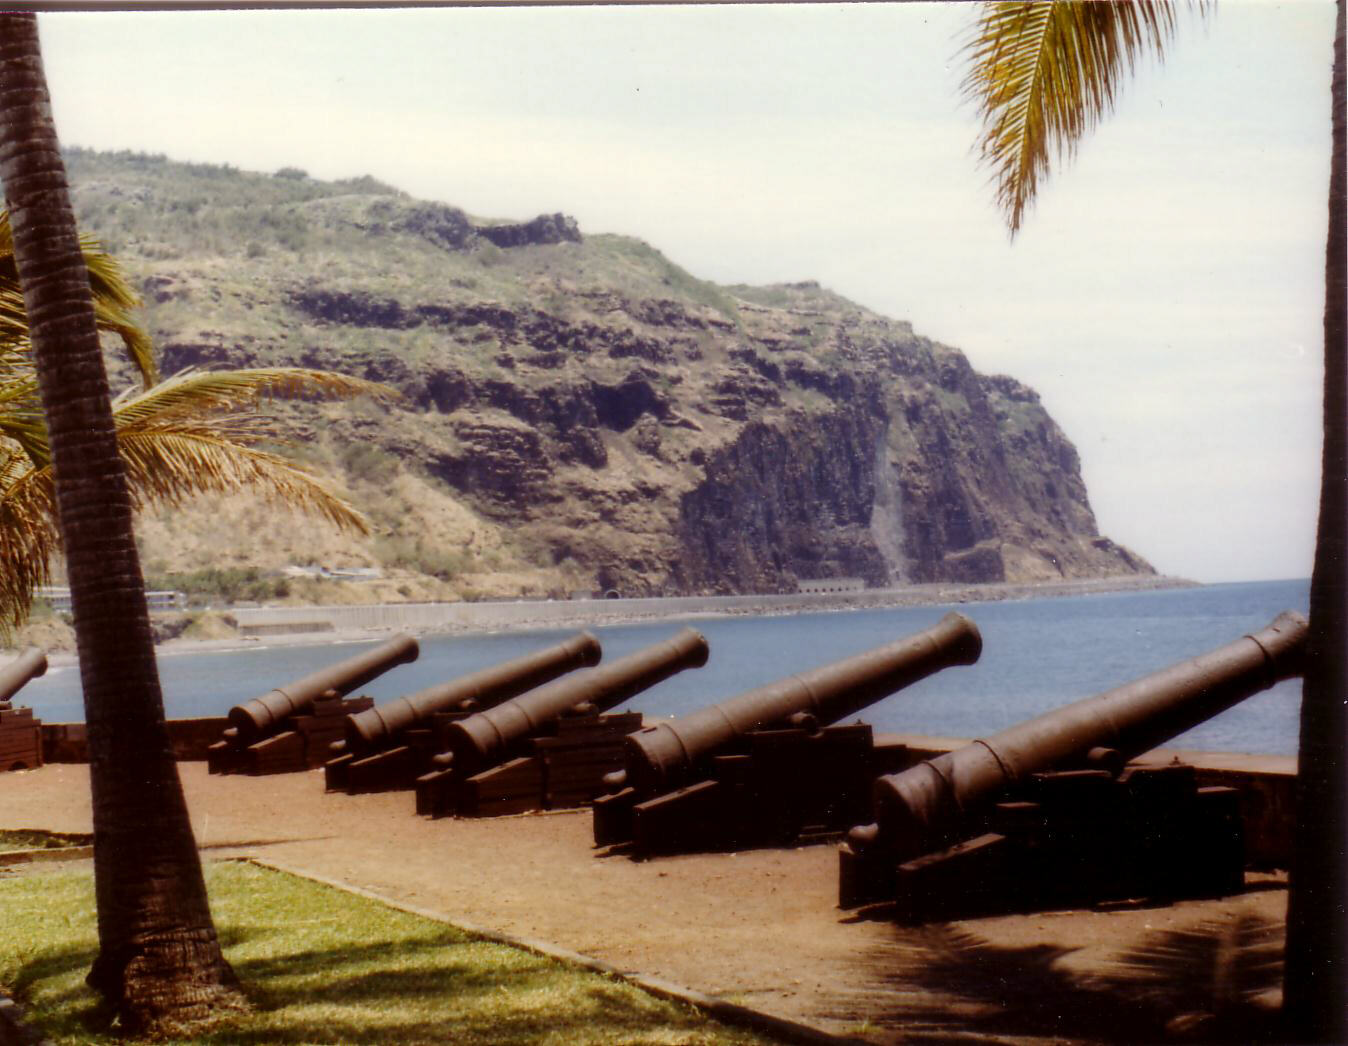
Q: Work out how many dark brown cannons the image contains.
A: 6